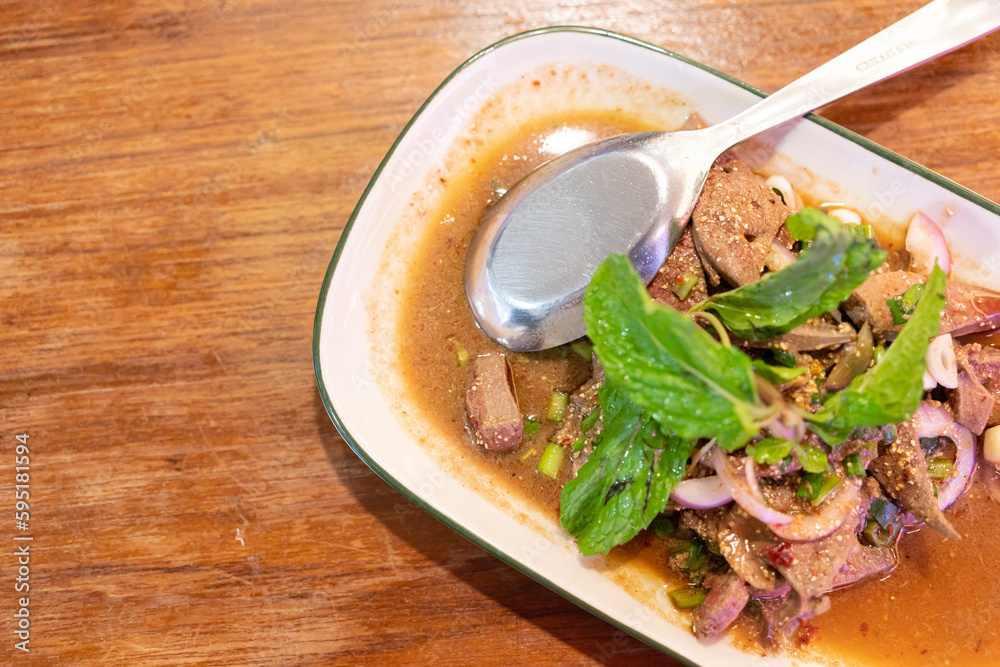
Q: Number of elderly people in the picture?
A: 0